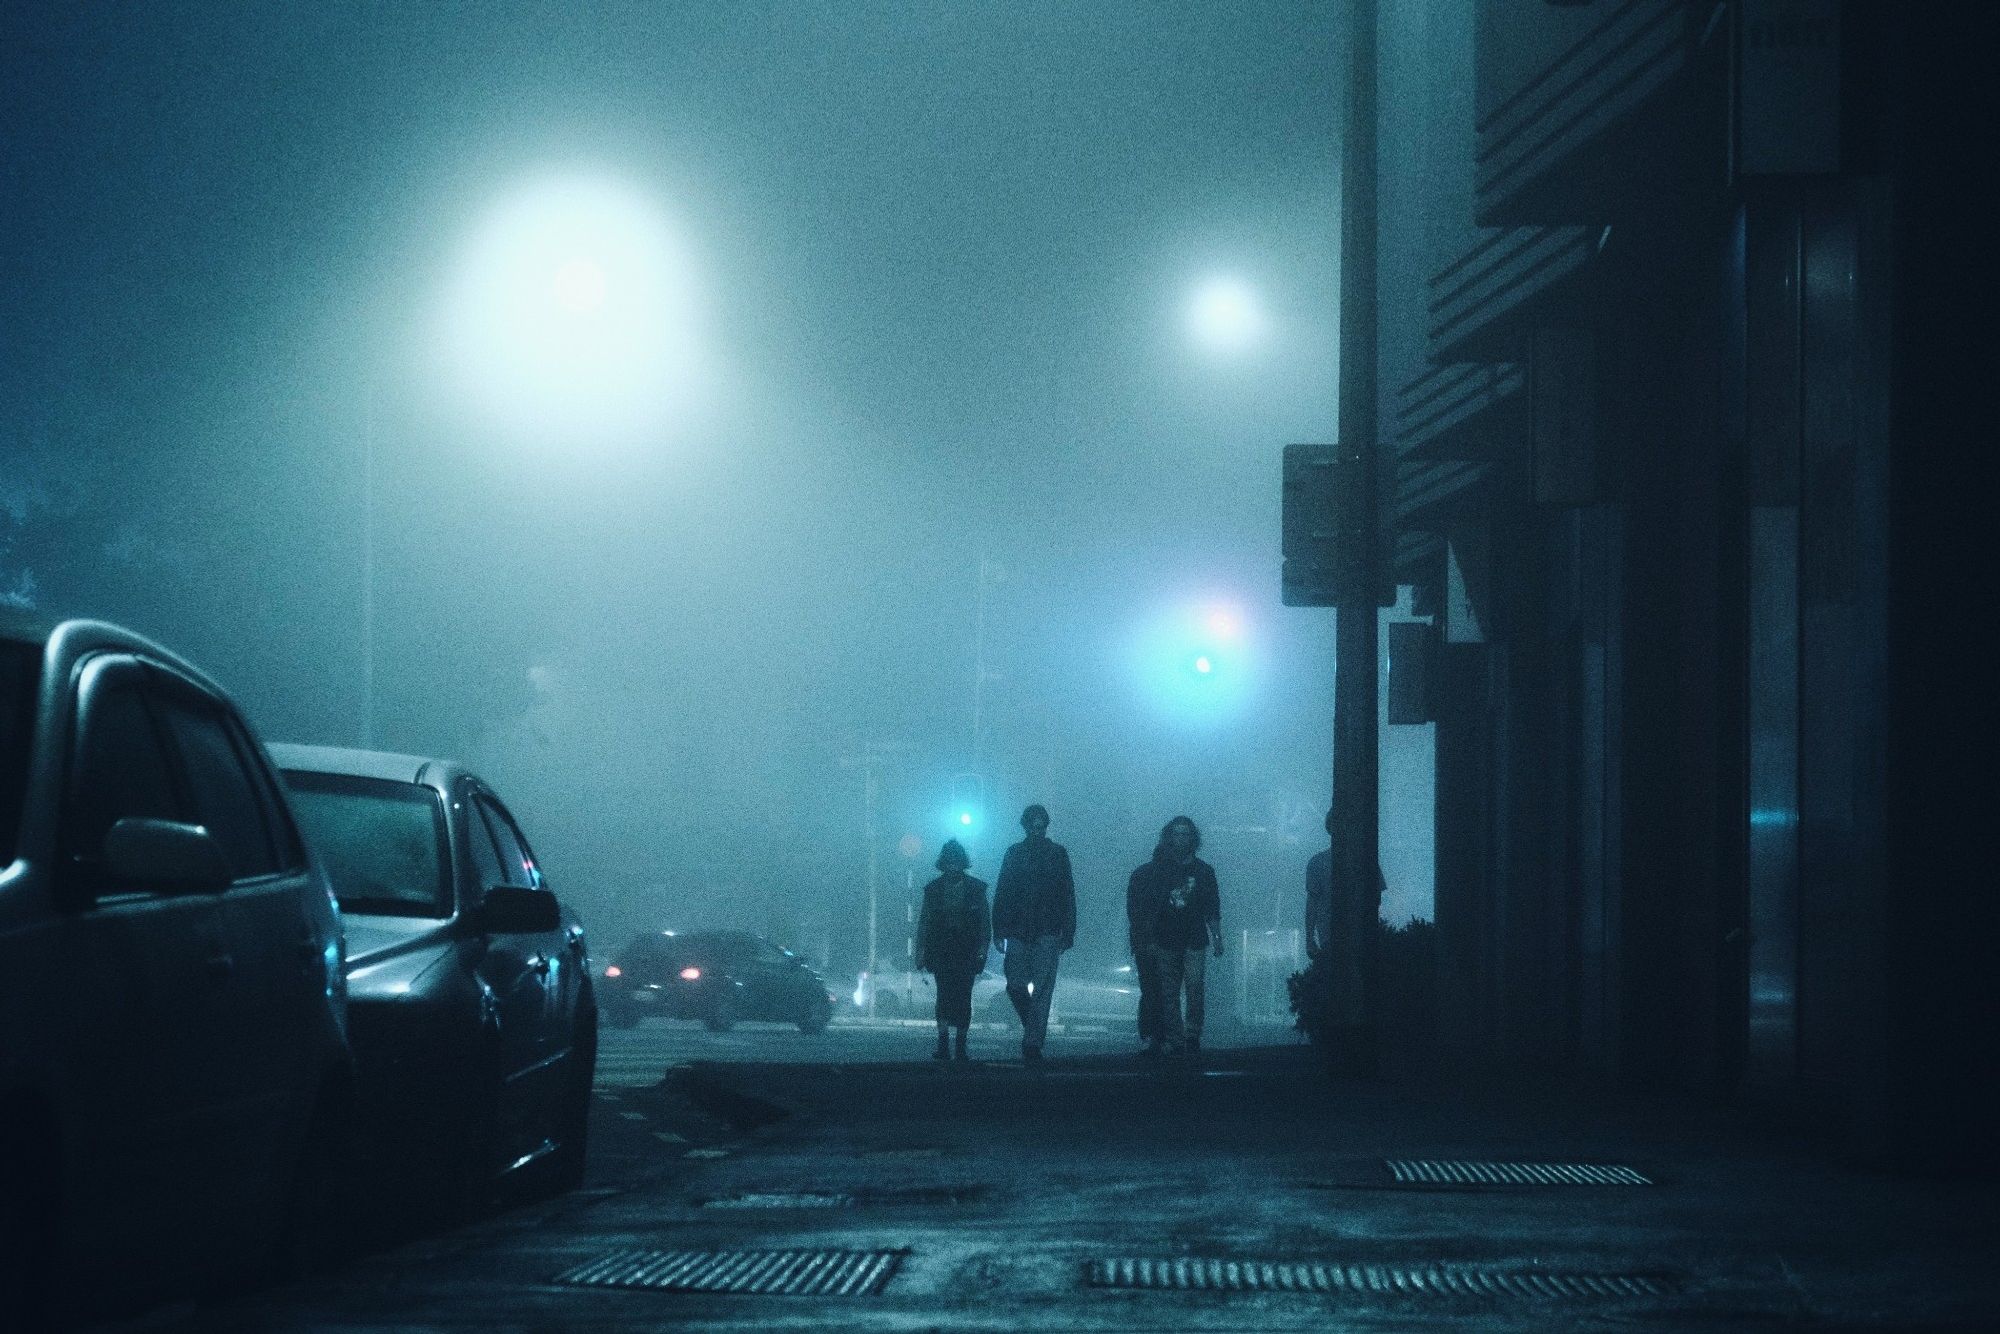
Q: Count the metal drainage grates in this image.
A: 3